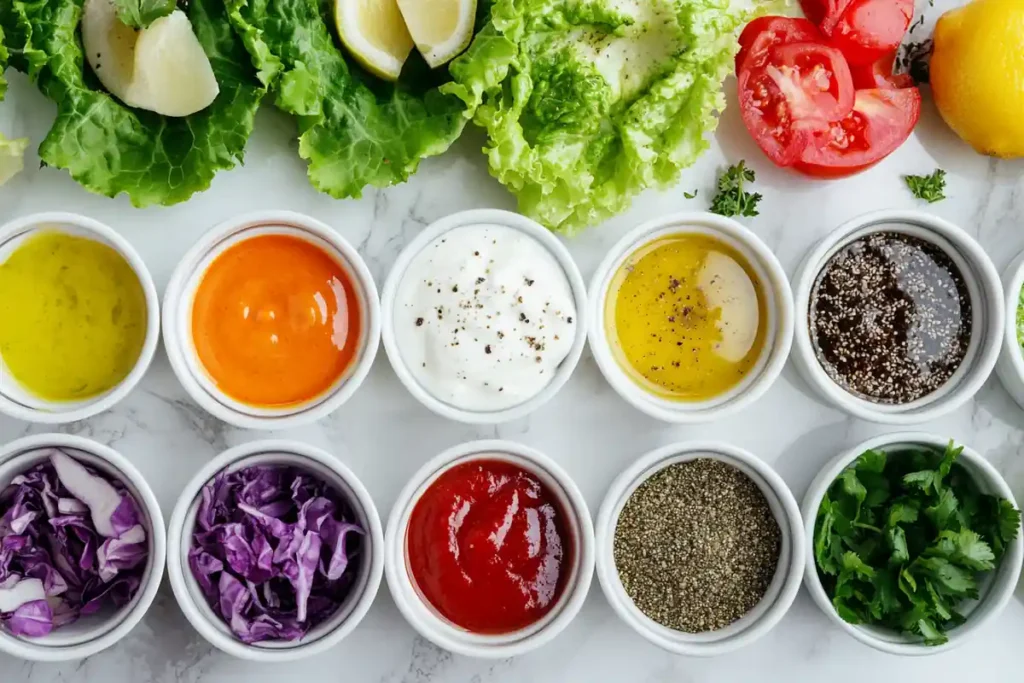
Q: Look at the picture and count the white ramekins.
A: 11